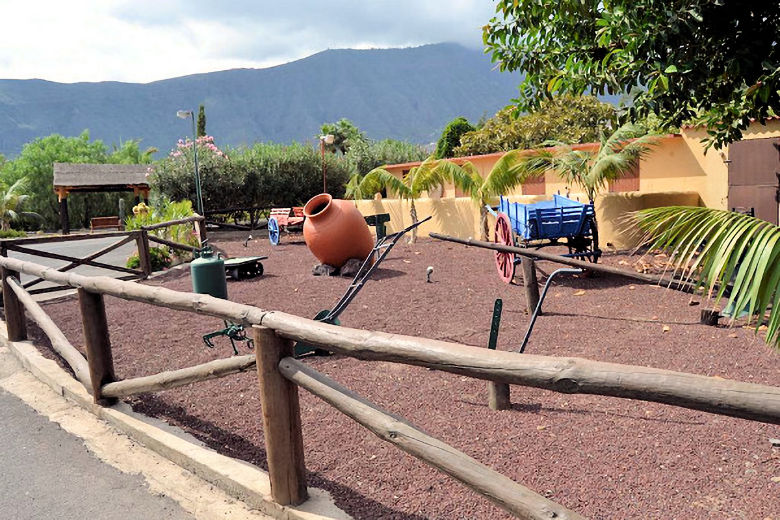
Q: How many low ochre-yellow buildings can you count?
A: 1